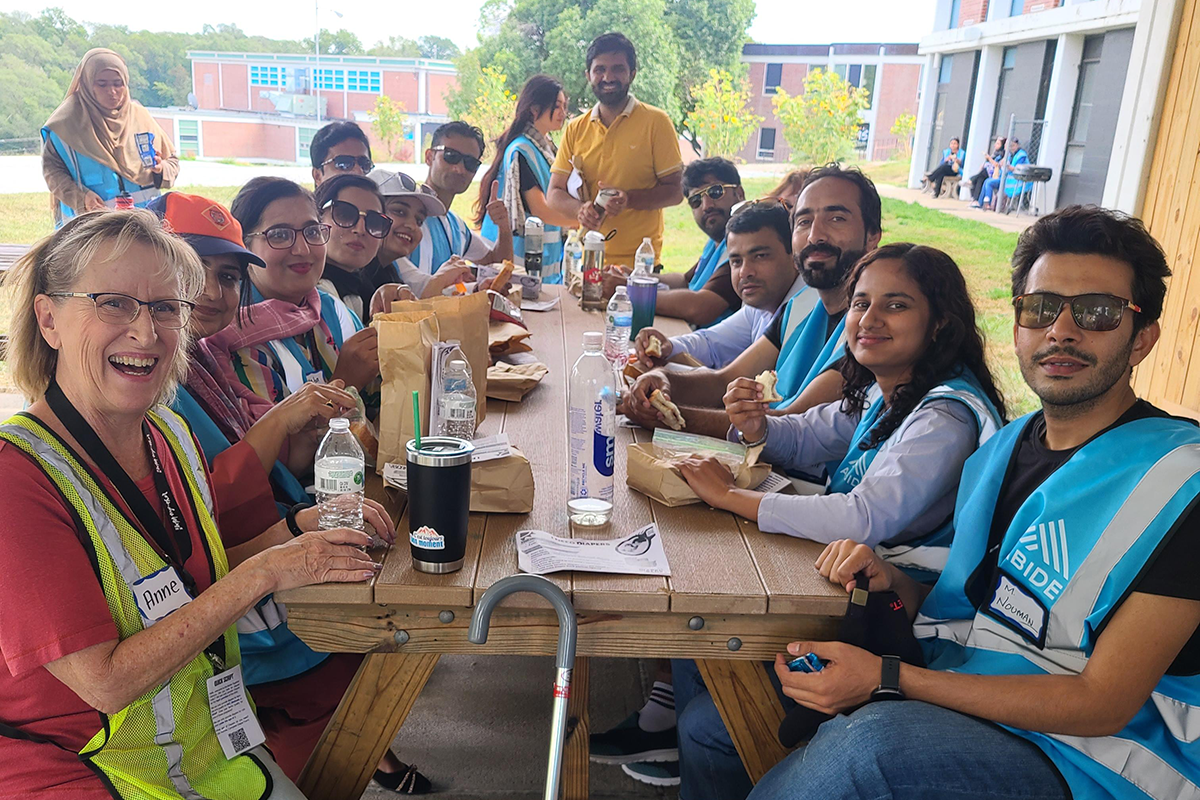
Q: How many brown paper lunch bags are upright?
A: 2